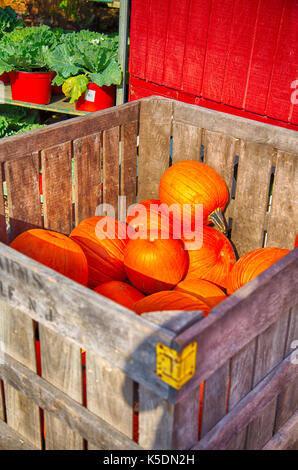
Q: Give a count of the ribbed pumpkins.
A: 10